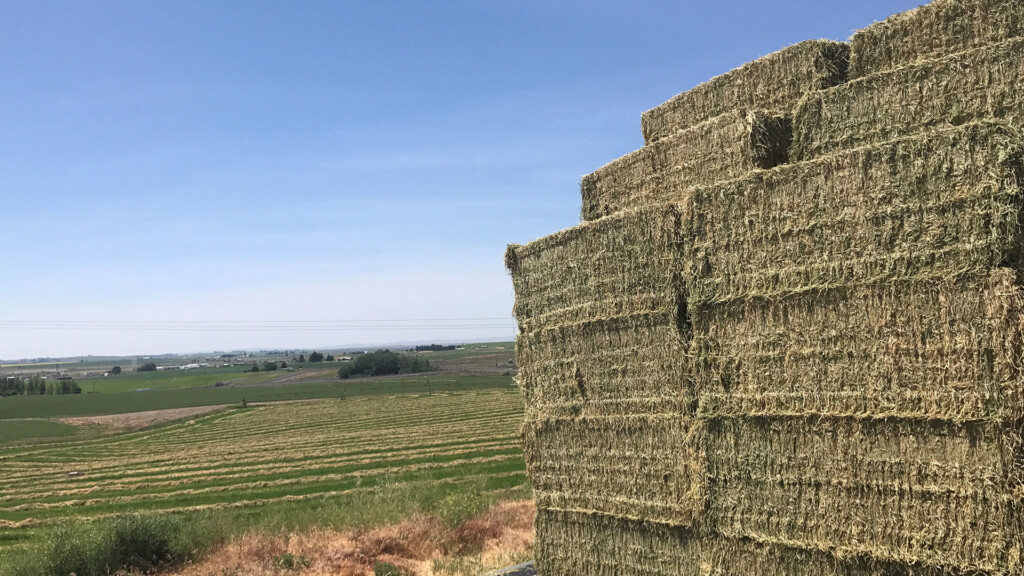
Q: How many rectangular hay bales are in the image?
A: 12